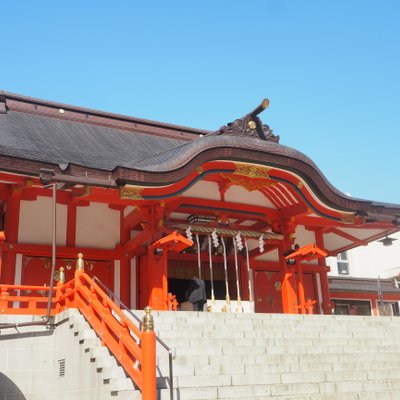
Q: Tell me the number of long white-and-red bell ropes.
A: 5